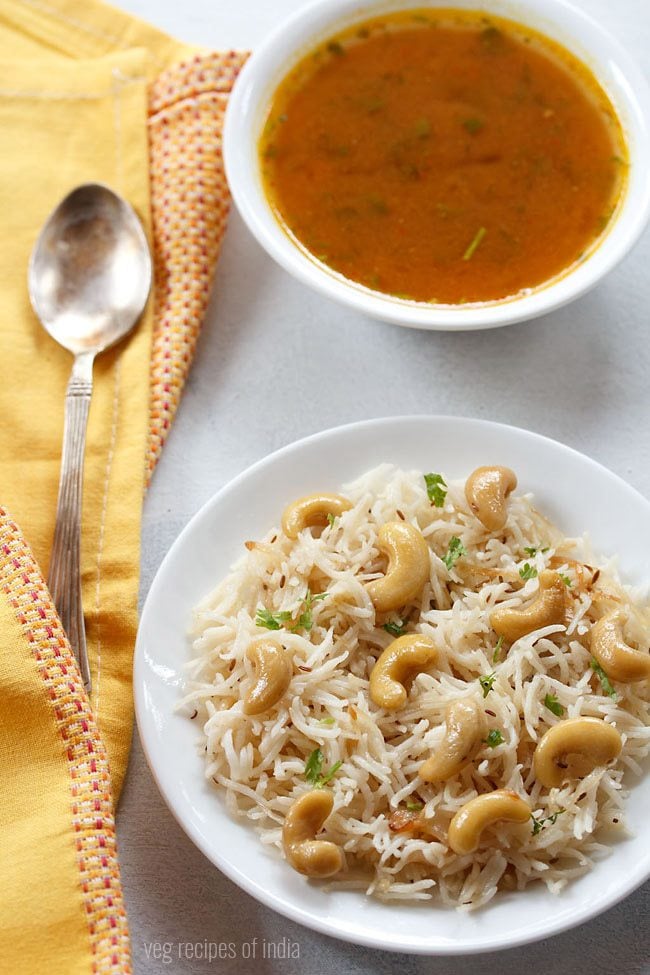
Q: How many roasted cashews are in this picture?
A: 11